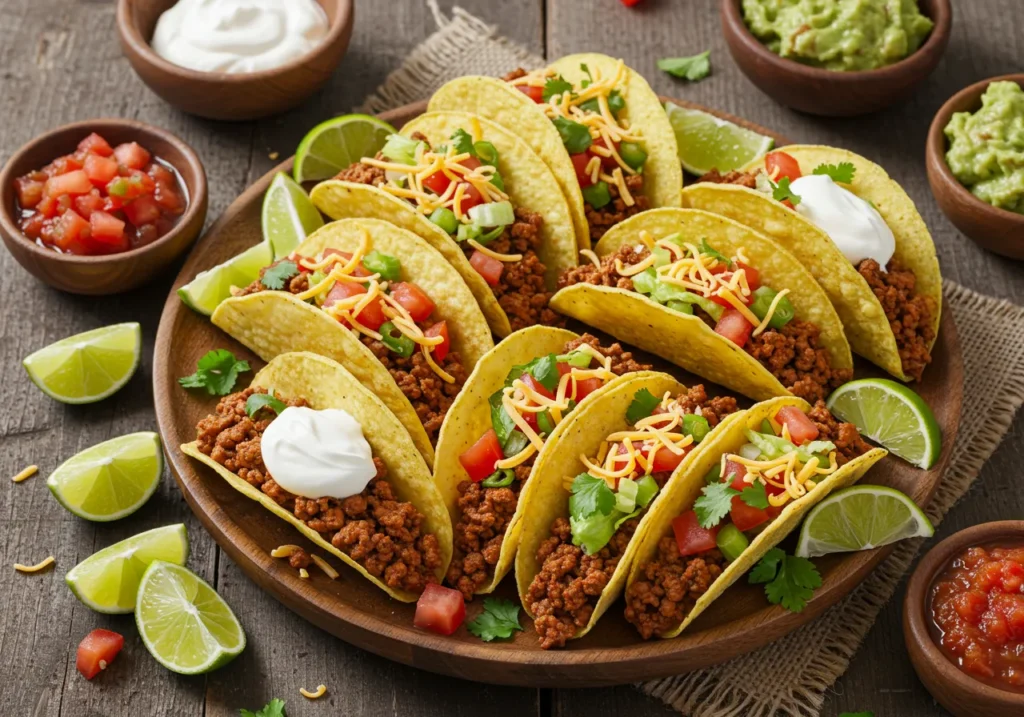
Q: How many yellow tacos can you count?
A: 9